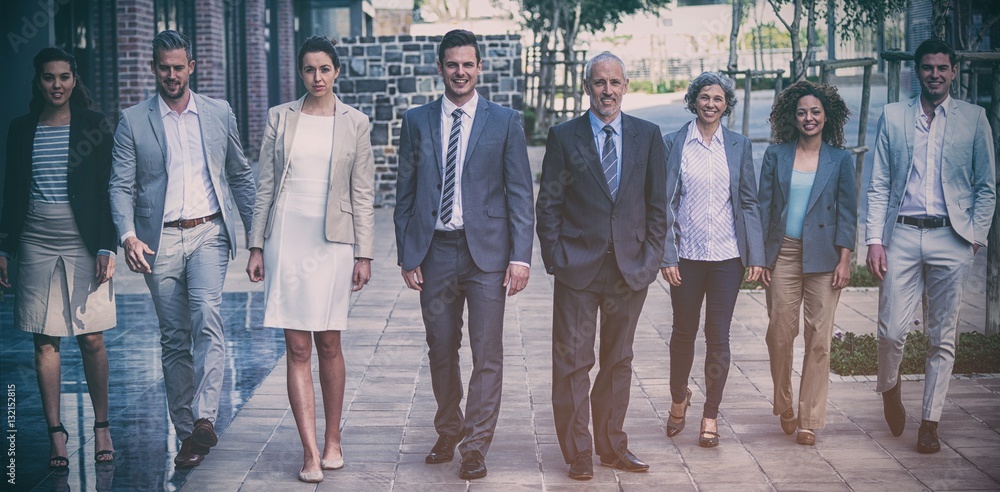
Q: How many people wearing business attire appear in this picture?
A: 8